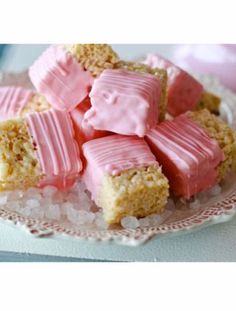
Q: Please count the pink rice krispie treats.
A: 8